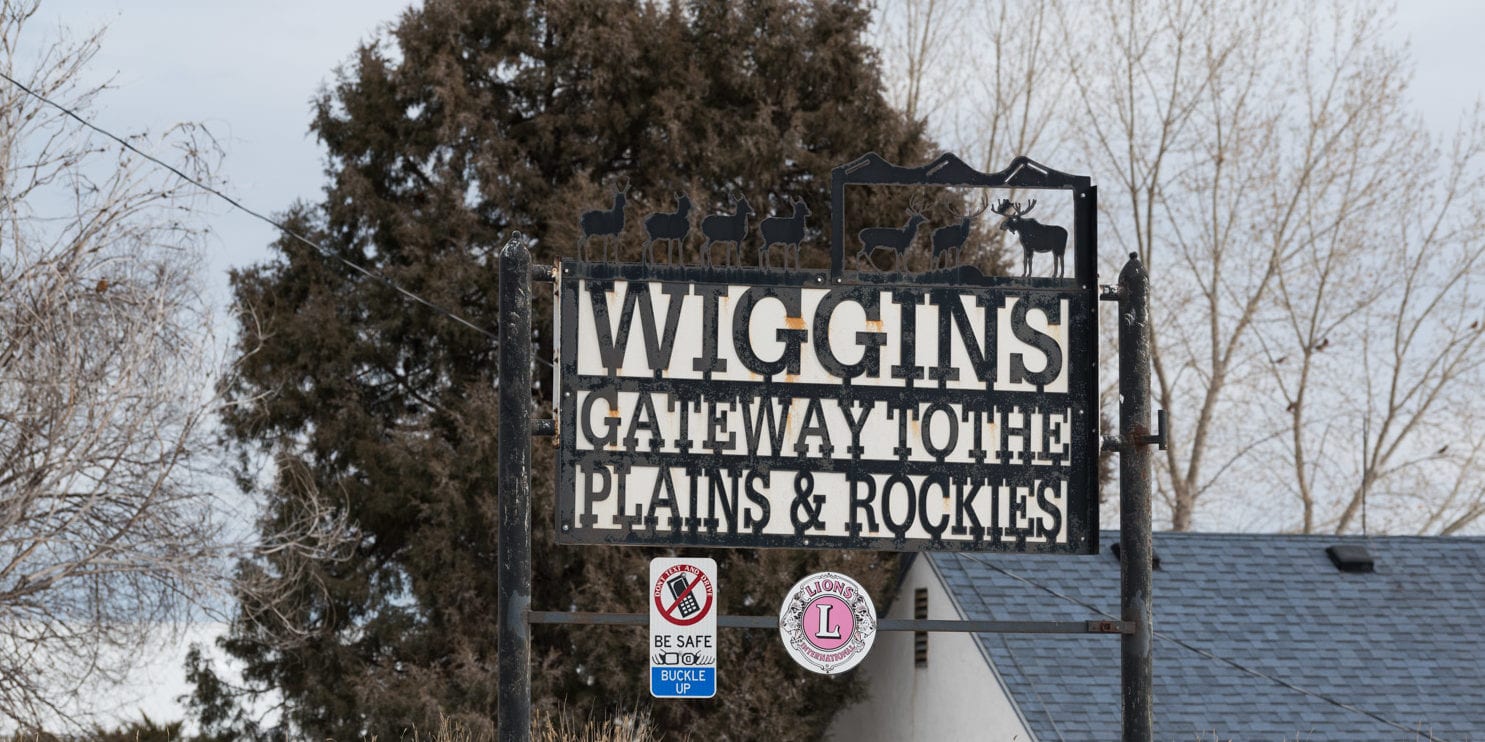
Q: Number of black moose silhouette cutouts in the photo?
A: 1